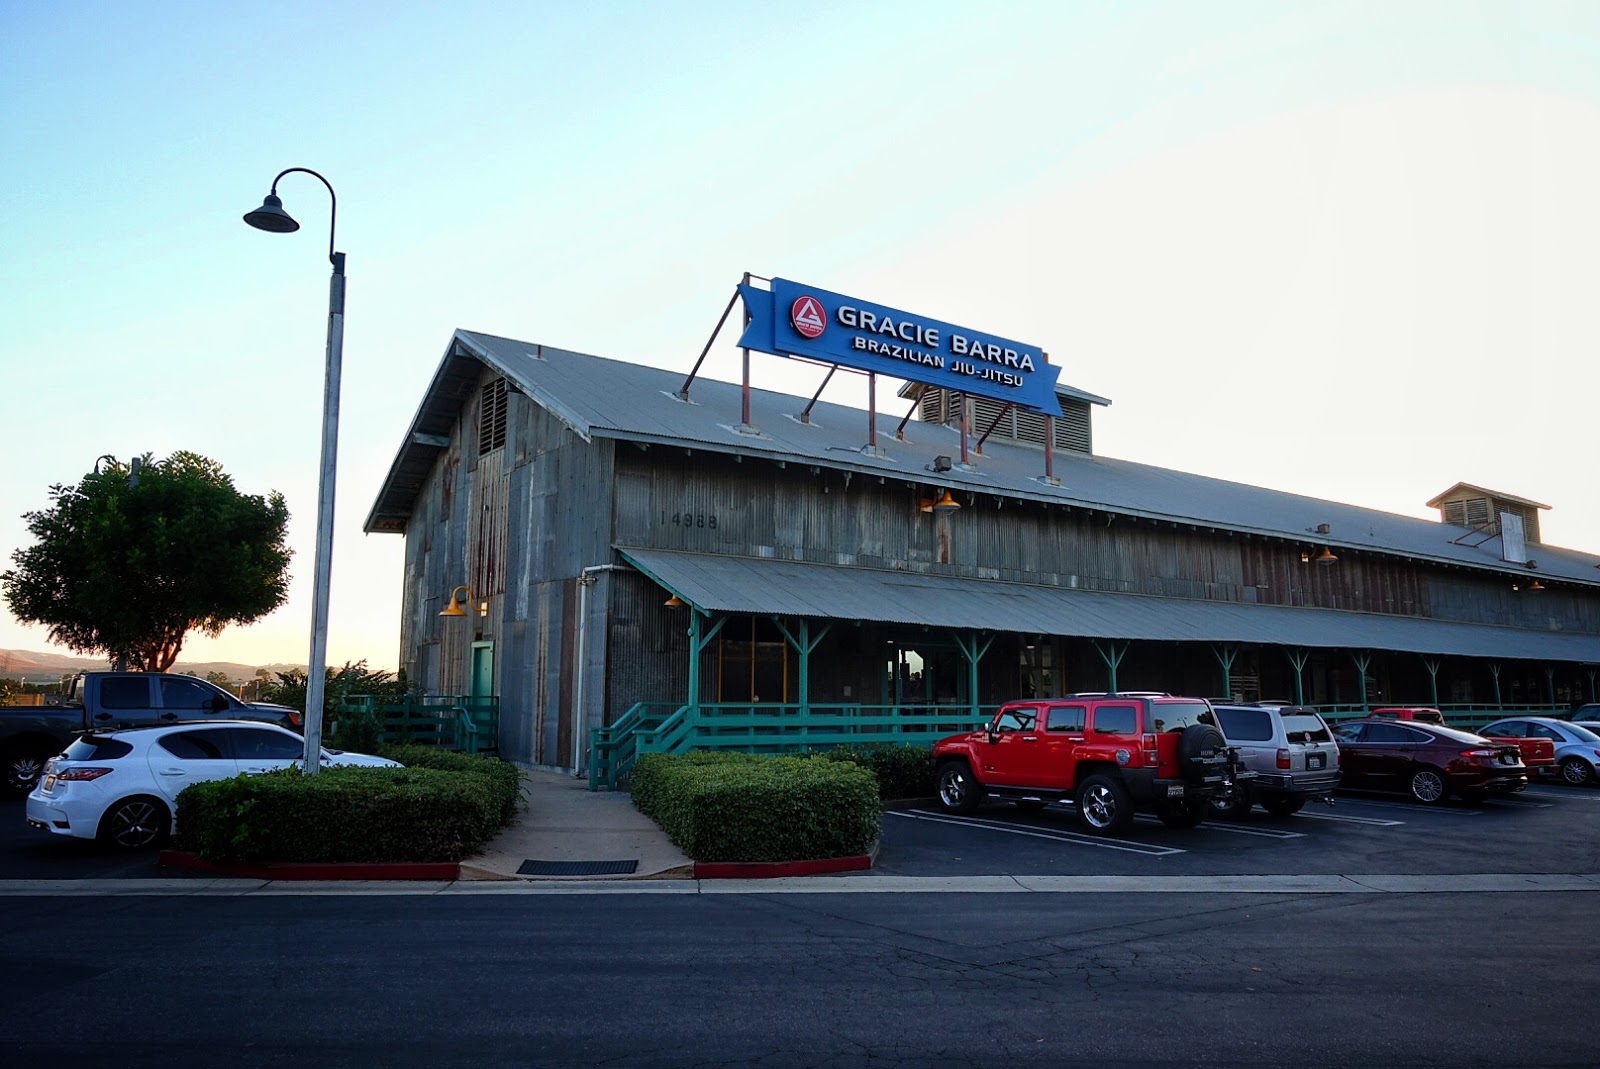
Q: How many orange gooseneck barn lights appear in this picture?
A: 5